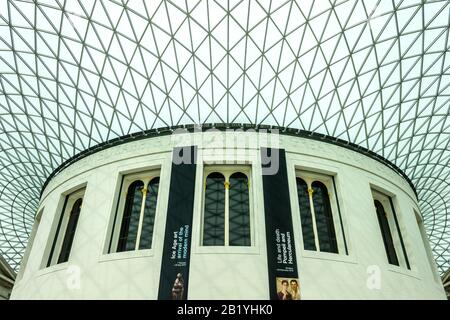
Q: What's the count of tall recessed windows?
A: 5